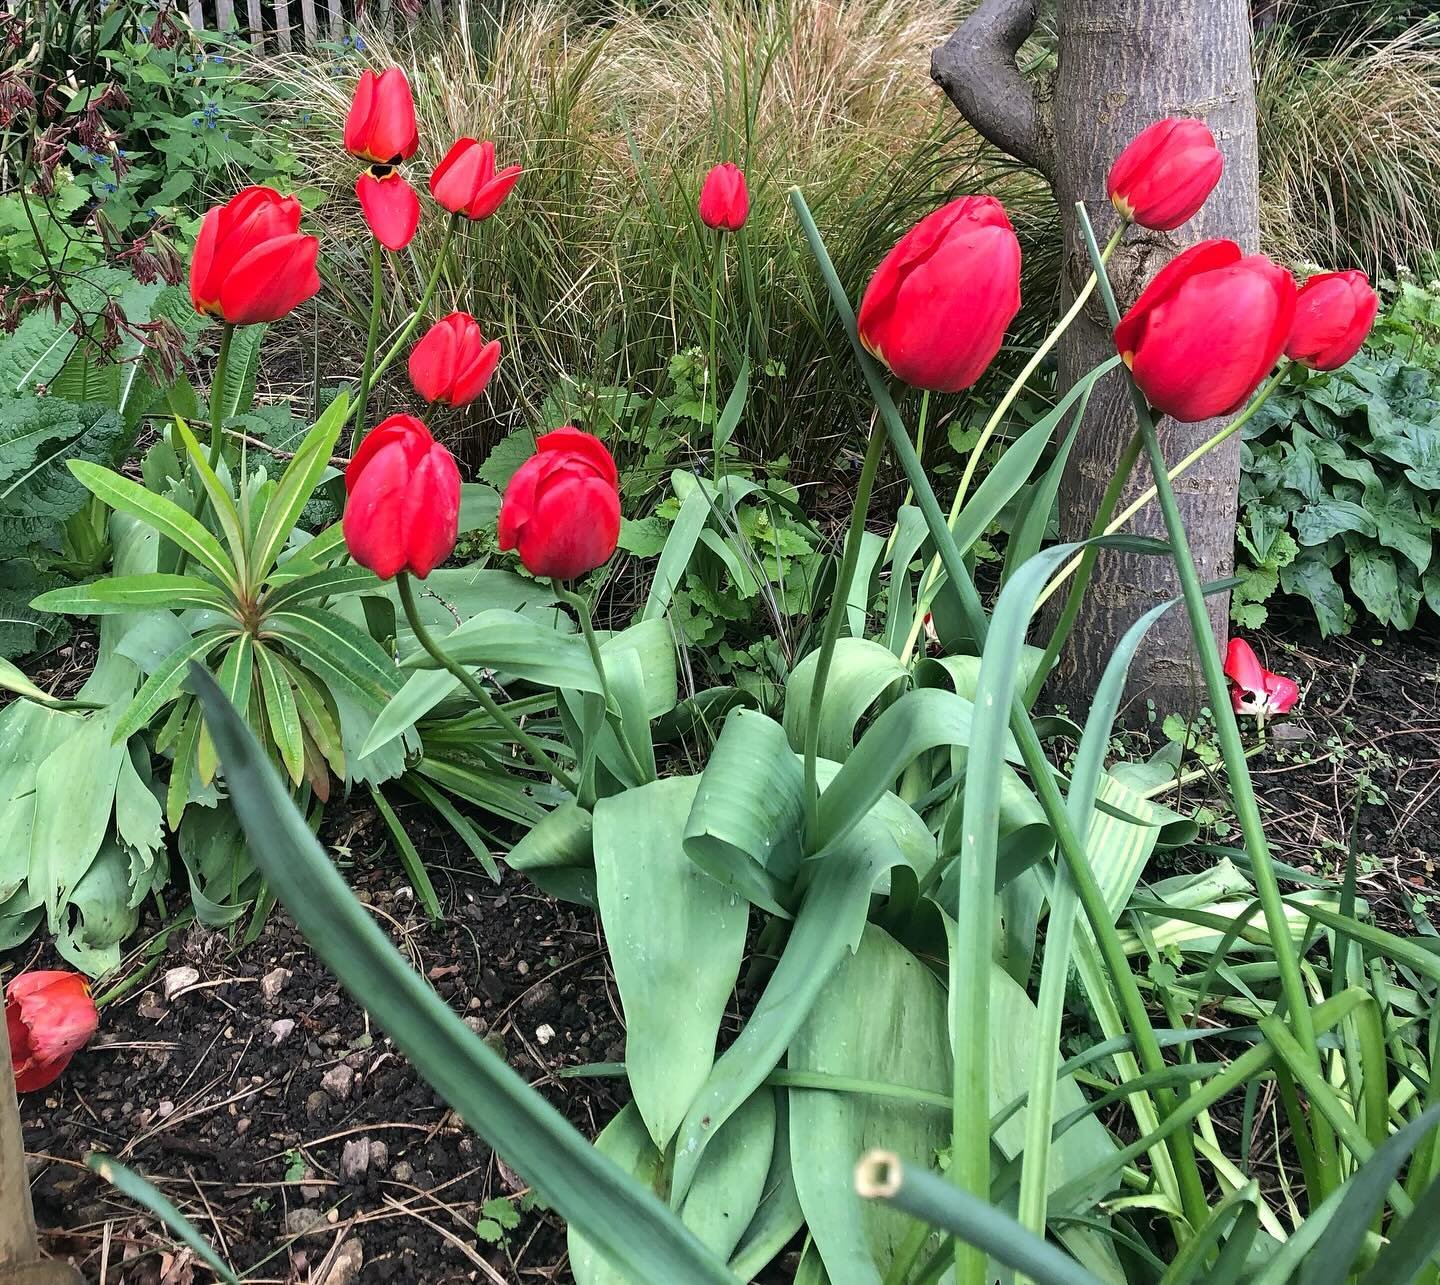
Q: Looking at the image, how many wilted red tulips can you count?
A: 2